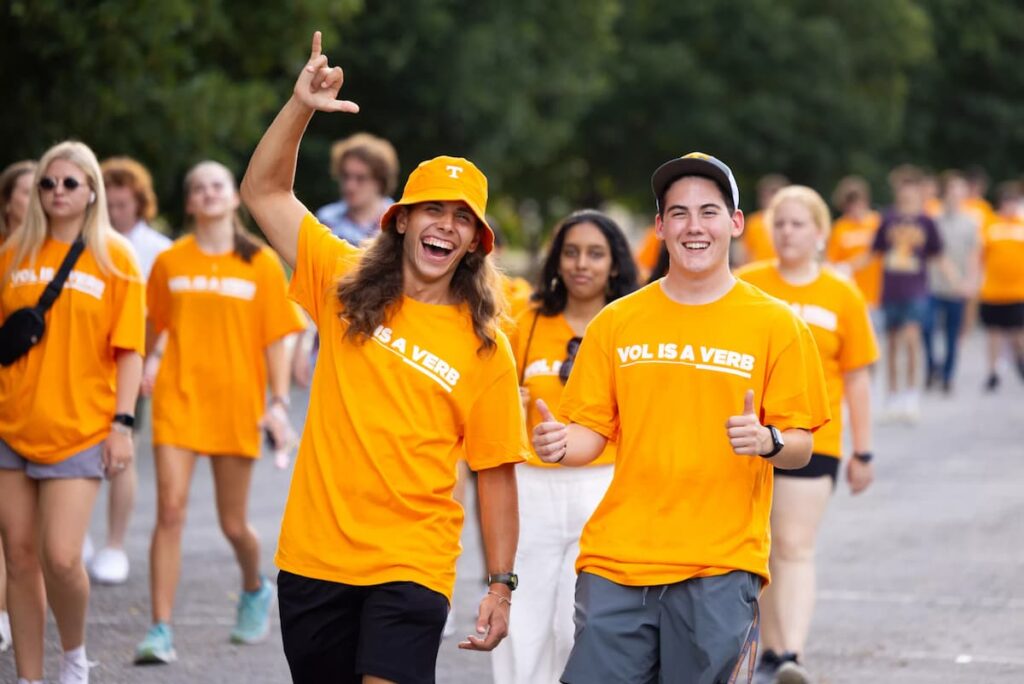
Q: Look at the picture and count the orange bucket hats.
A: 1